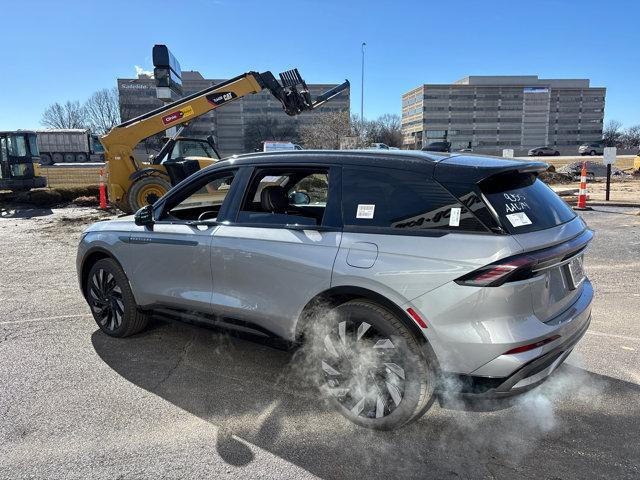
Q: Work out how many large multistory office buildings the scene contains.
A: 2